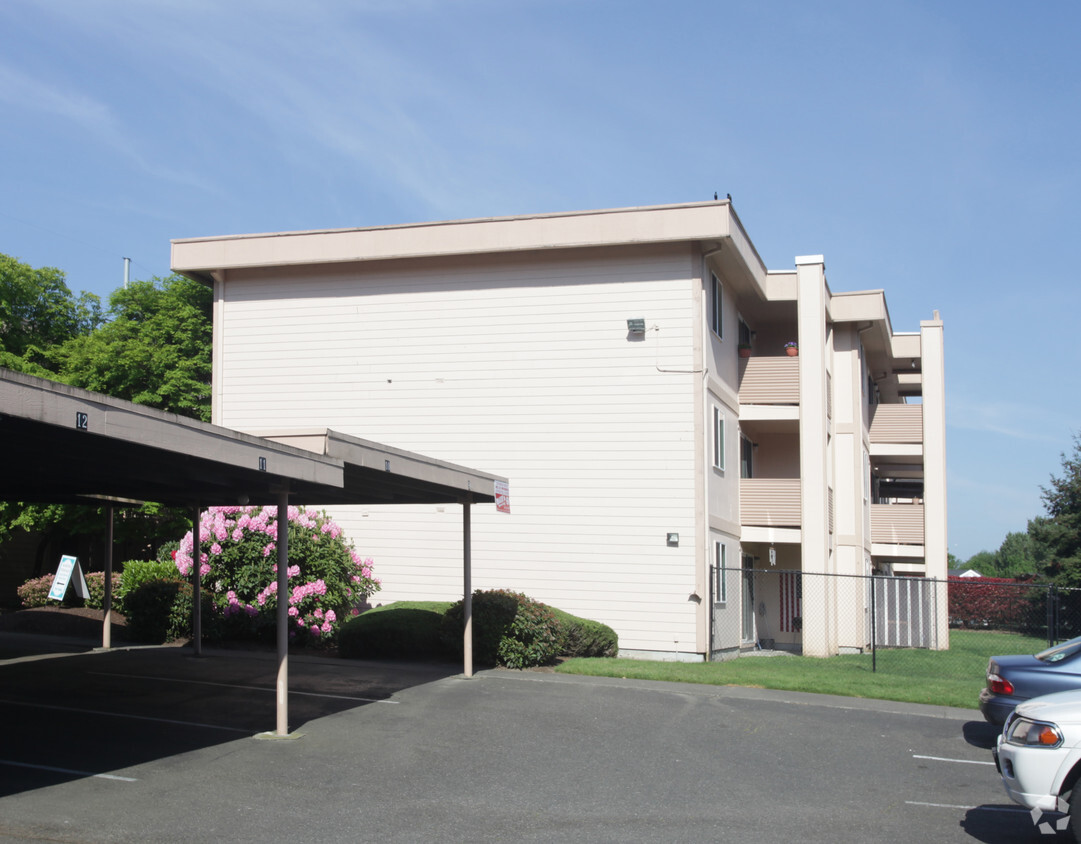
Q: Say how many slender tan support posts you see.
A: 4